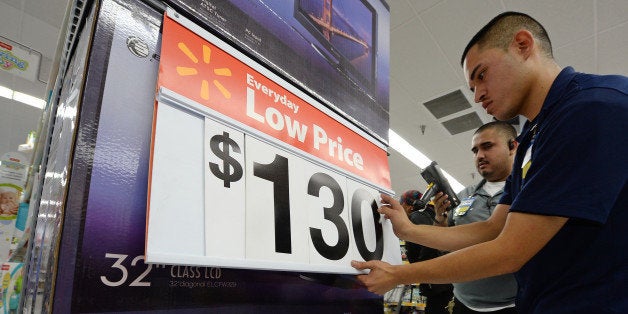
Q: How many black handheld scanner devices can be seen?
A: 1